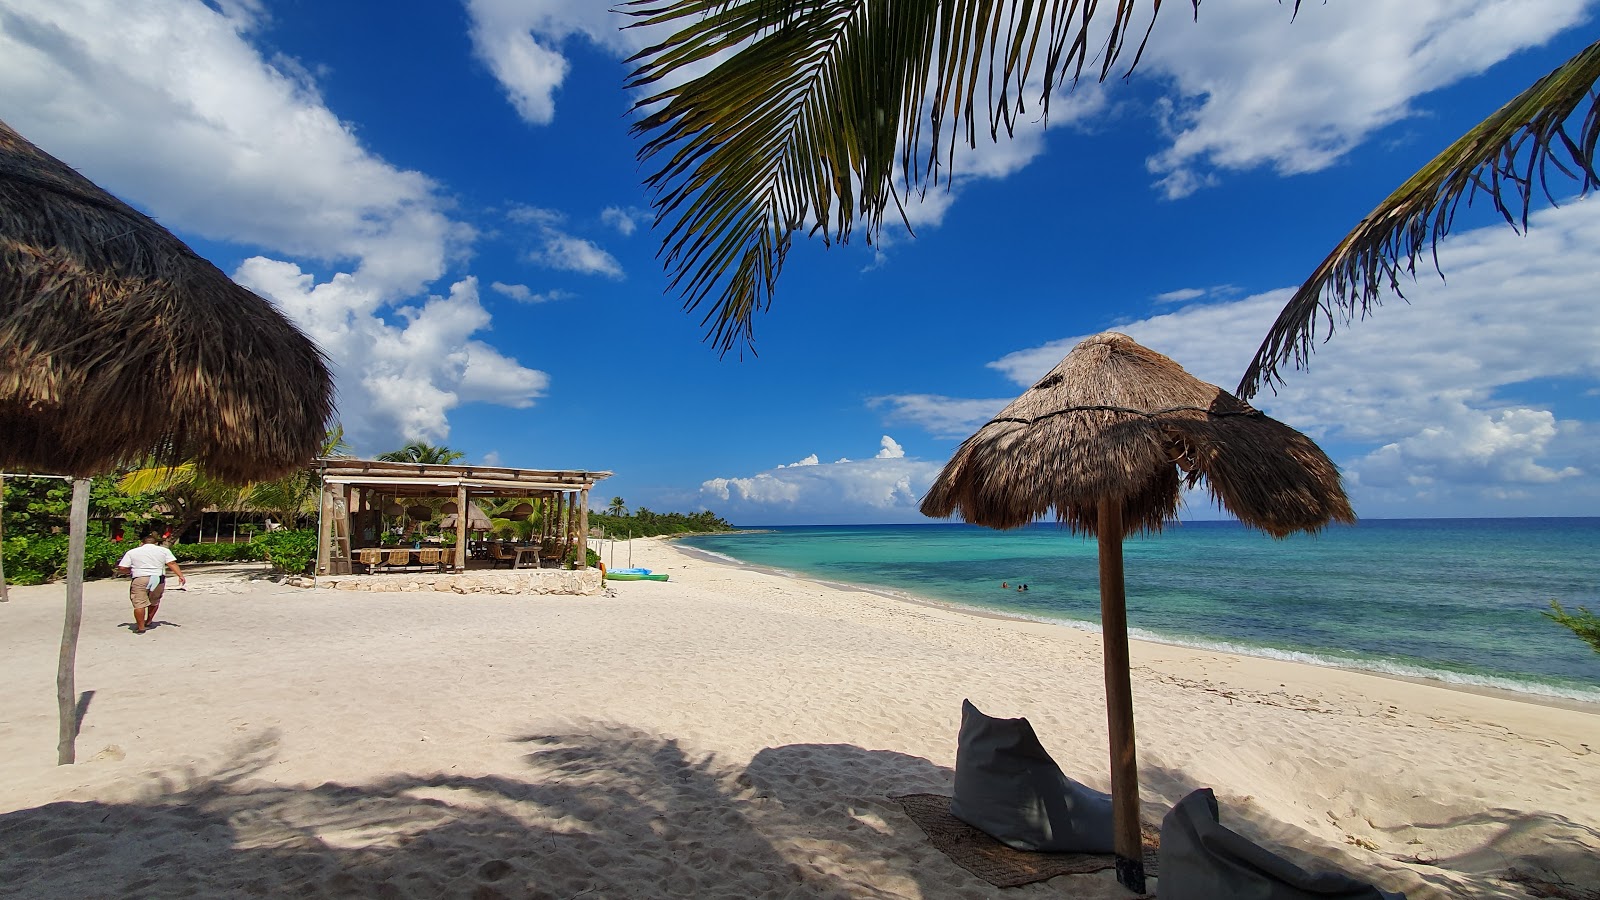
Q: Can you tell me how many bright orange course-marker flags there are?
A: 0